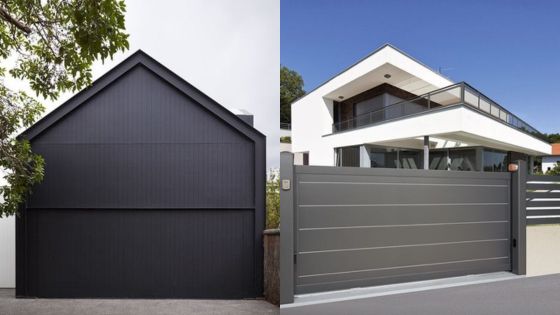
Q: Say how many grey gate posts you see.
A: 2